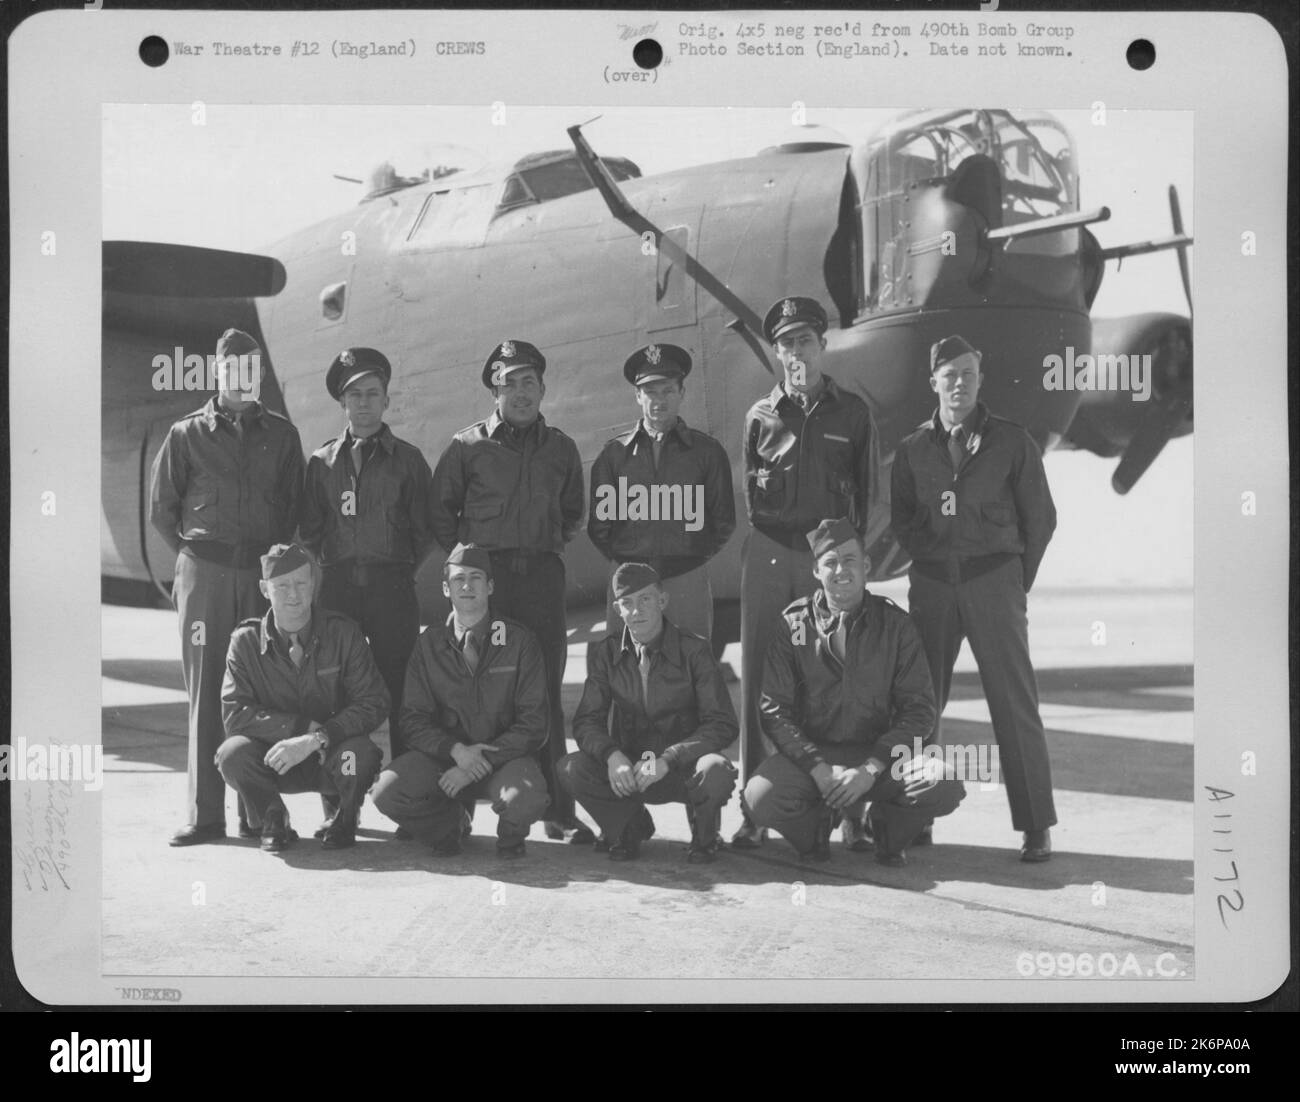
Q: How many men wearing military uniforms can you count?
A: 10